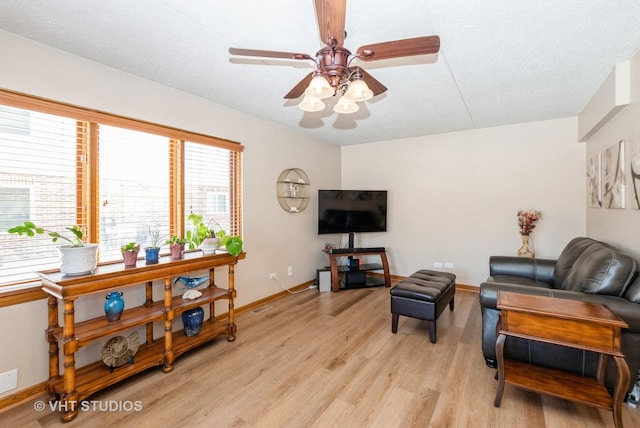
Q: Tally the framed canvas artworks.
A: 3